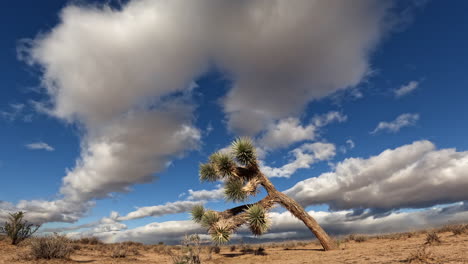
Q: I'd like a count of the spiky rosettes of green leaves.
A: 8